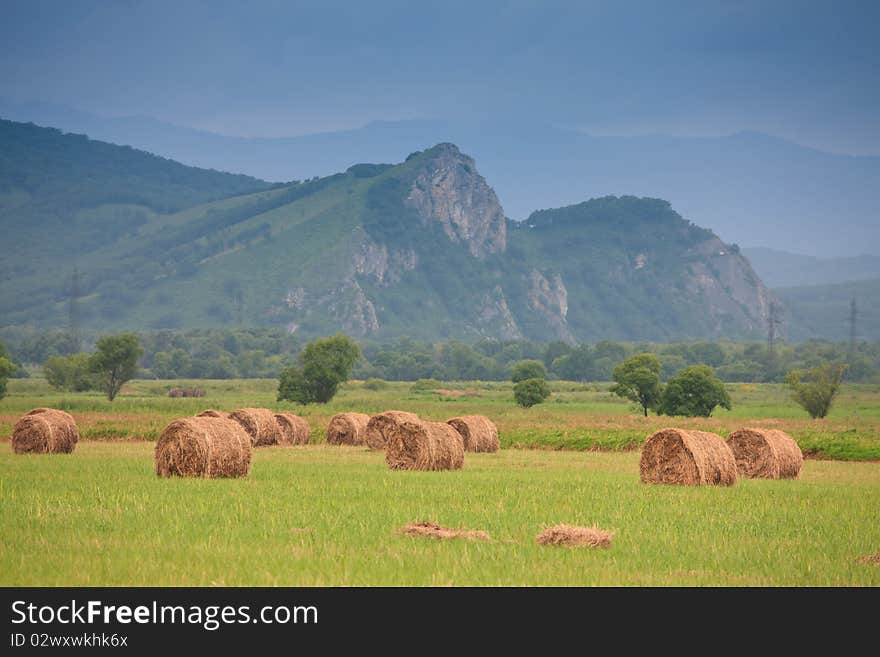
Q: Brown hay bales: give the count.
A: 11